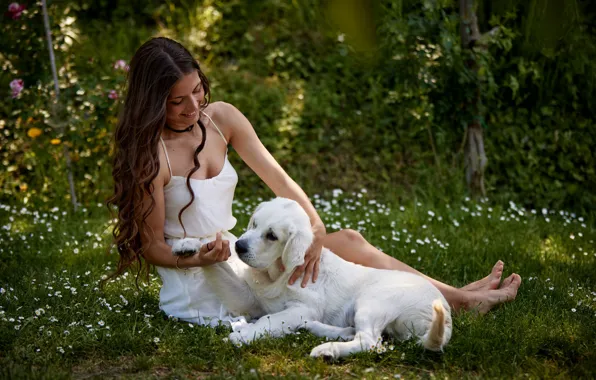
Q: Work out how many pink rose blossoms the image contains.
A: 4